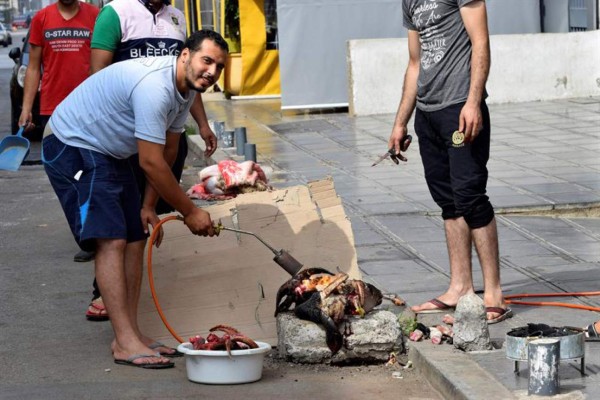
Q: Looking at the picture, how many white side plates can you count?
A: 0